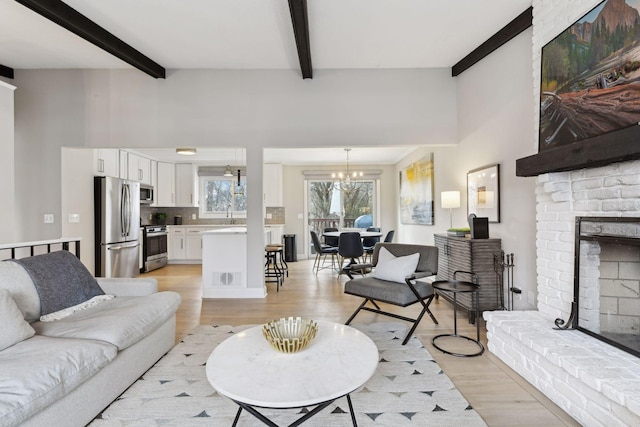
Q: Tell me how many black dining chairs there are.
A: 5